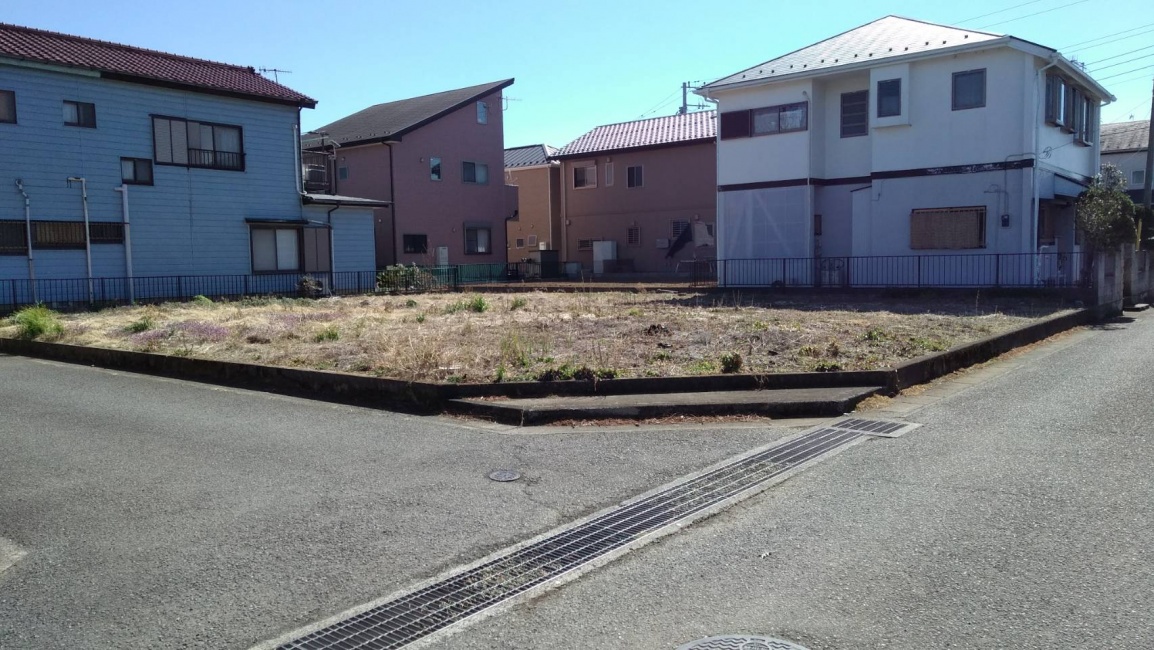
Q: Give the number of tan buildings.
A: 1